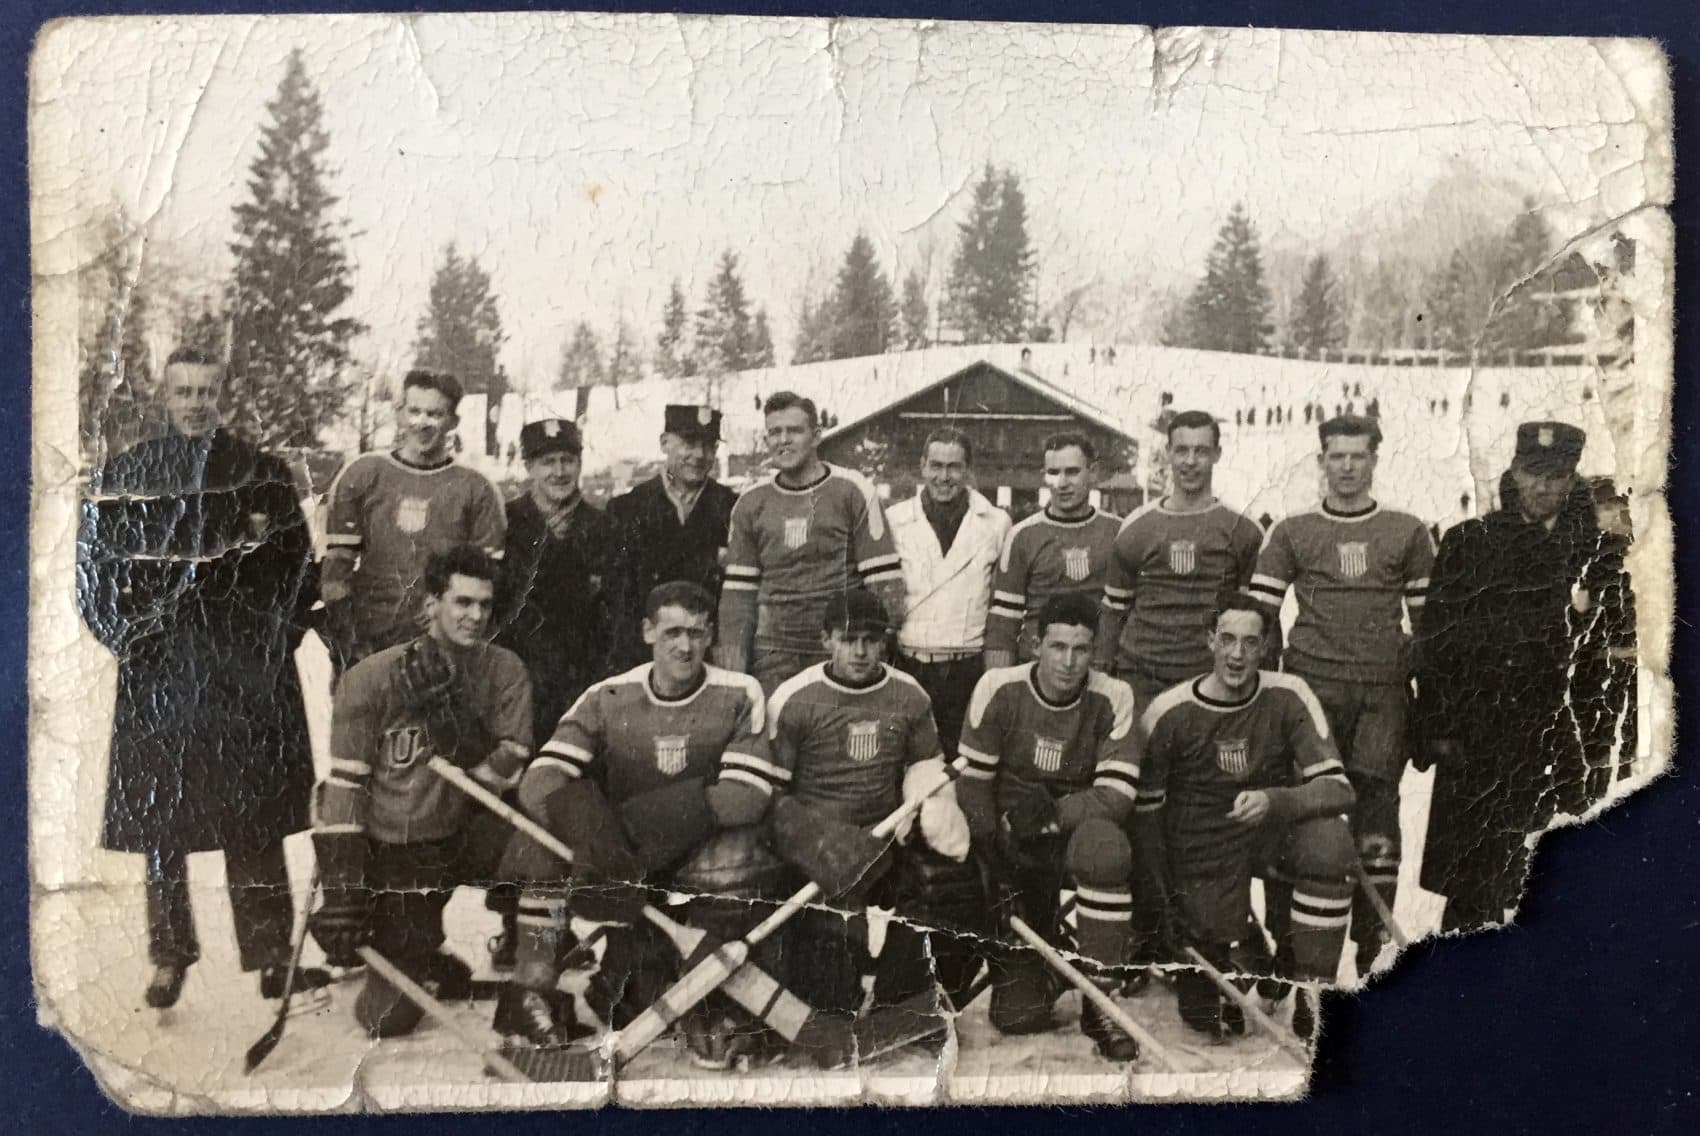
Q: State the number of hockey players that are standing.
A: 5